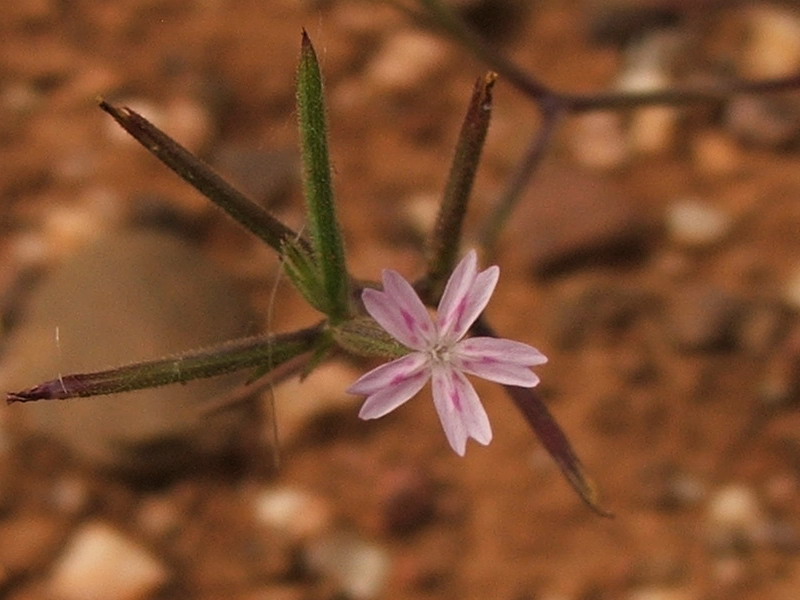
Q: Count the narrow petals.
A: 5